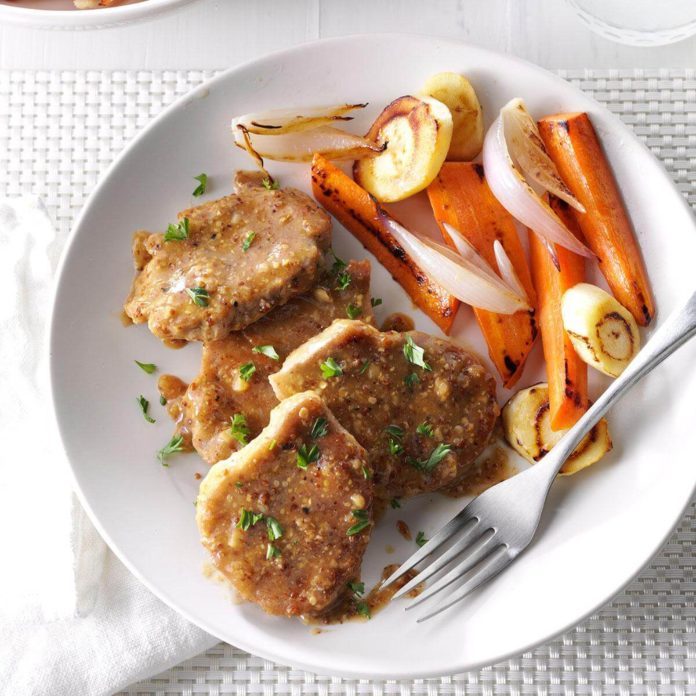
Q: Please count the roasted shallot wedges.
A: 3